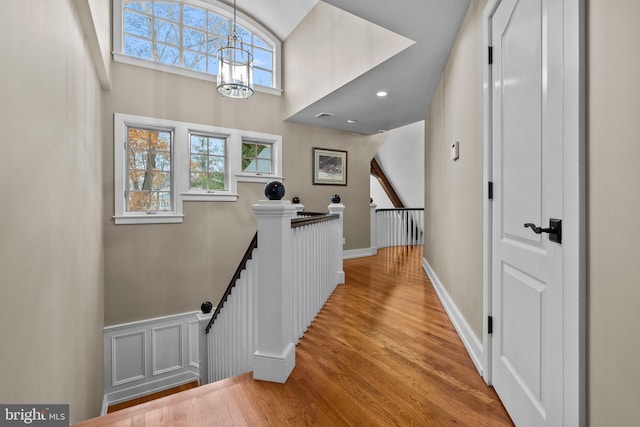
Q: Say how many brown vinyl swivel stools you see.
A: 0